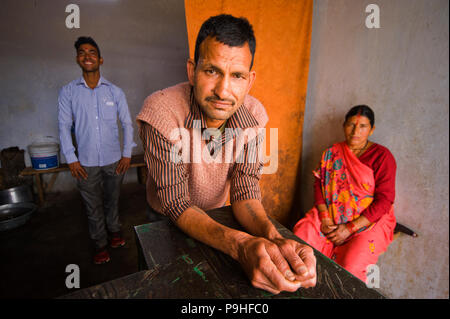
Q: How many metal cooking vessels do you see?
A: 2